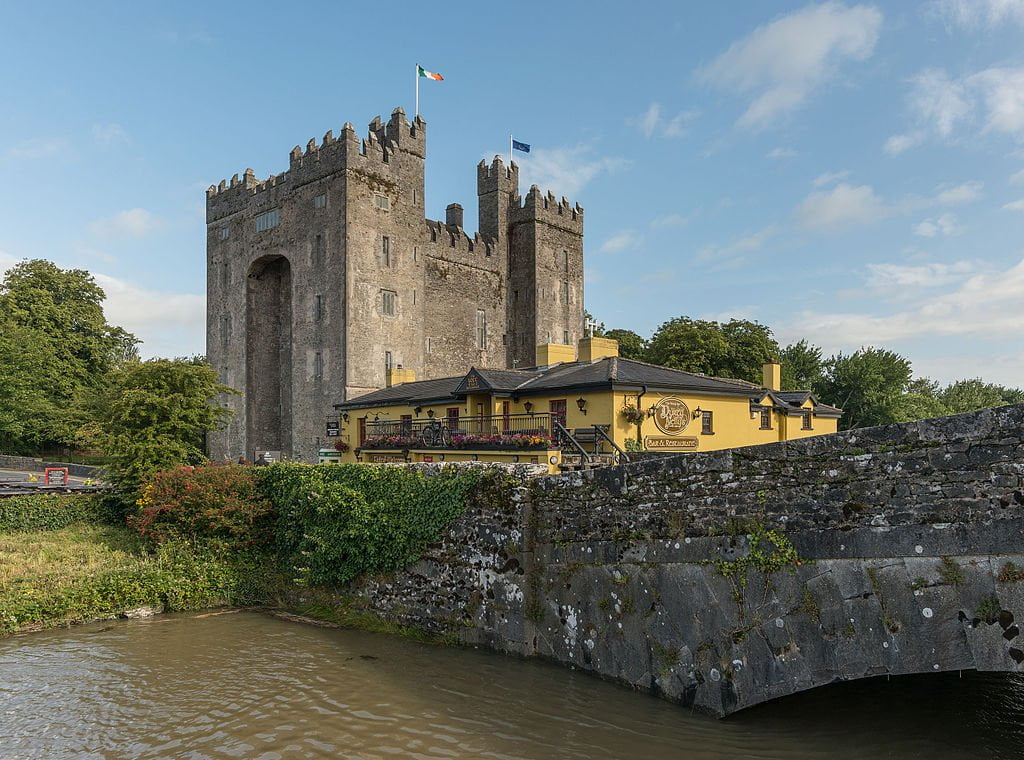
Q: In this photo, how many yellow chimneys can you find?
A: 4